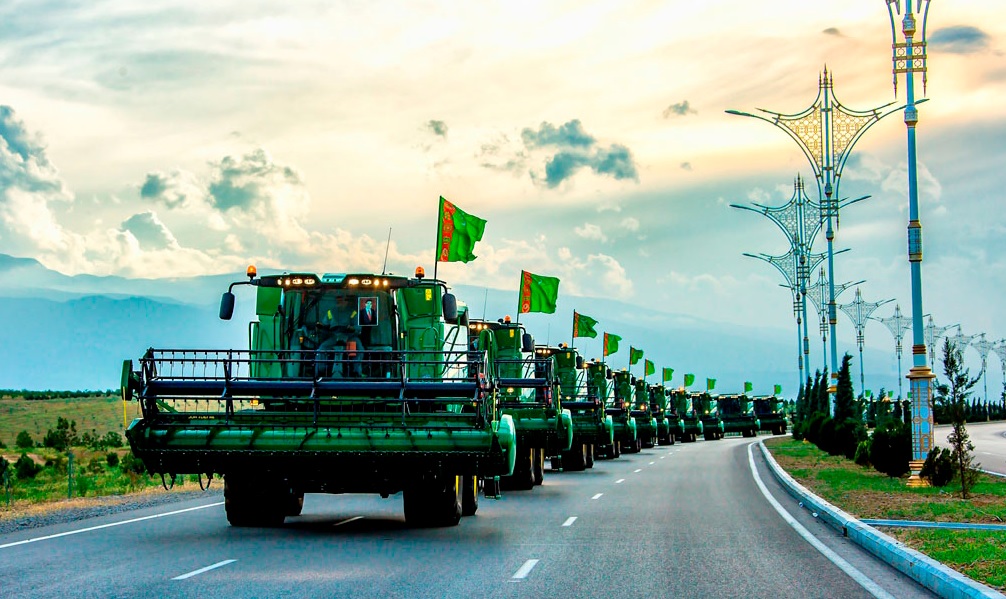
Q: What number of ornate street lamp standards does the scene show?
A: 11